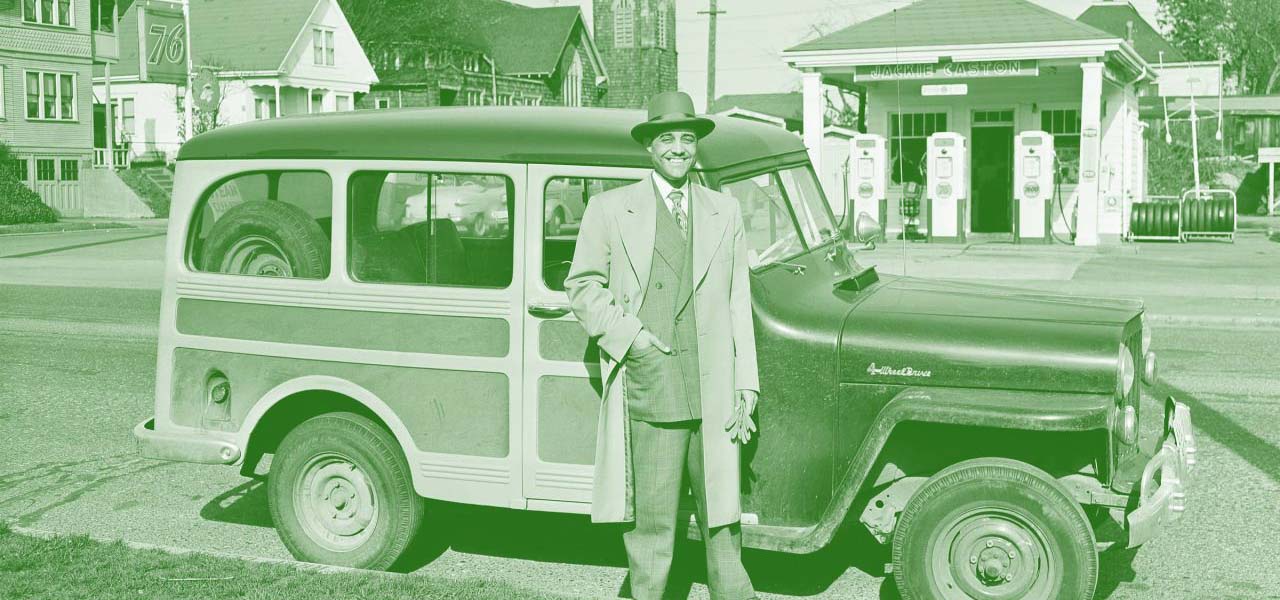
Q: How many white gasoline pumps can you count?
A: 3